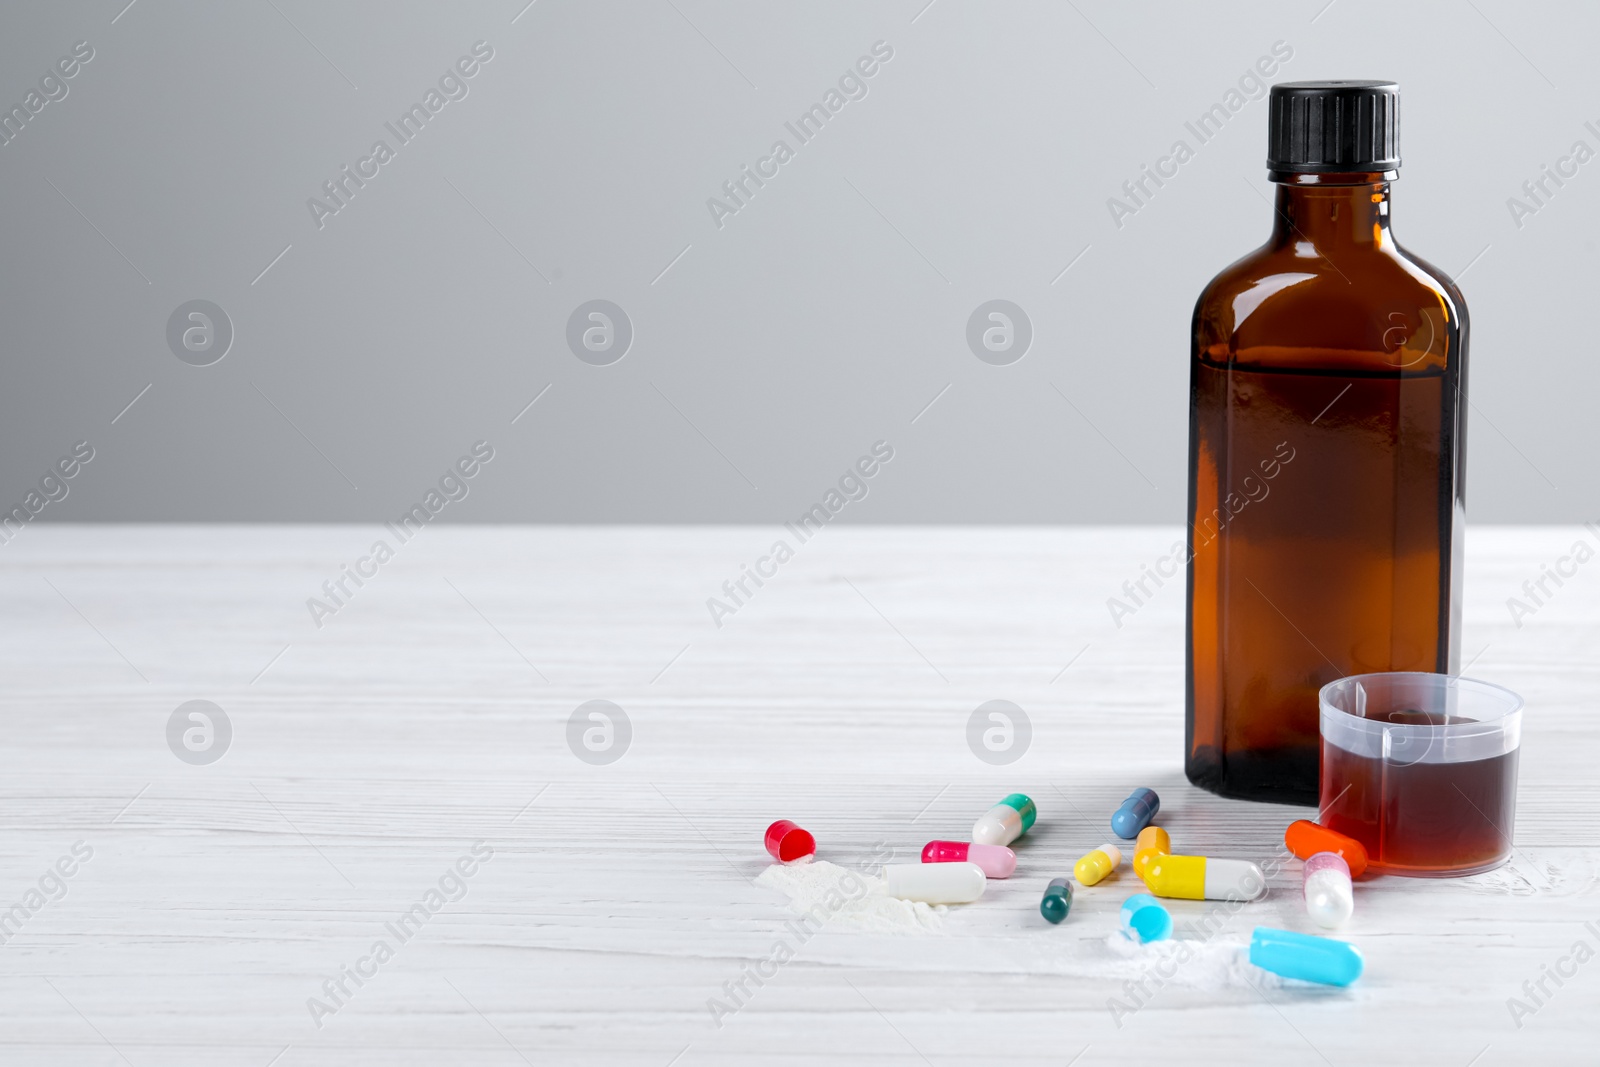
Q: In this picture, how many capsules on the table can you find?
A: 11